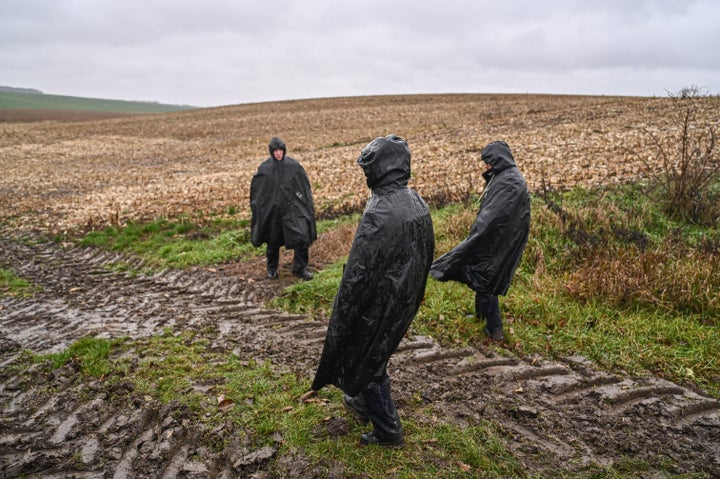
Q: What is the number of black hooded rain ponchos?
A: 3